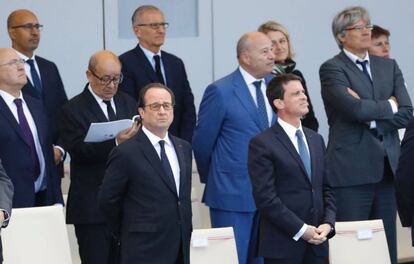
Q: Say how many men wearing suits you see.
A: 8